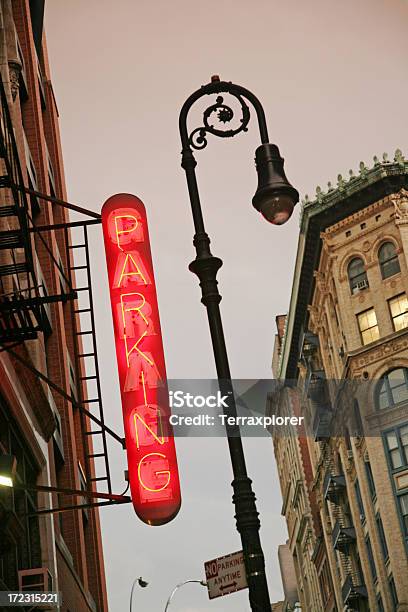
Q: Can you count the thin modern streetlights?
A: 2